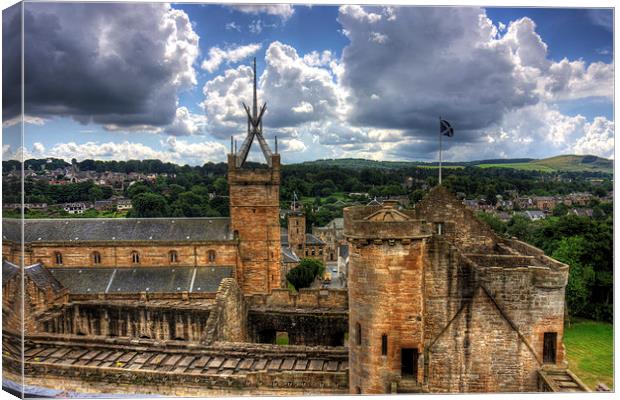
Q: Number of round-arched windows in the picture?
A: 5